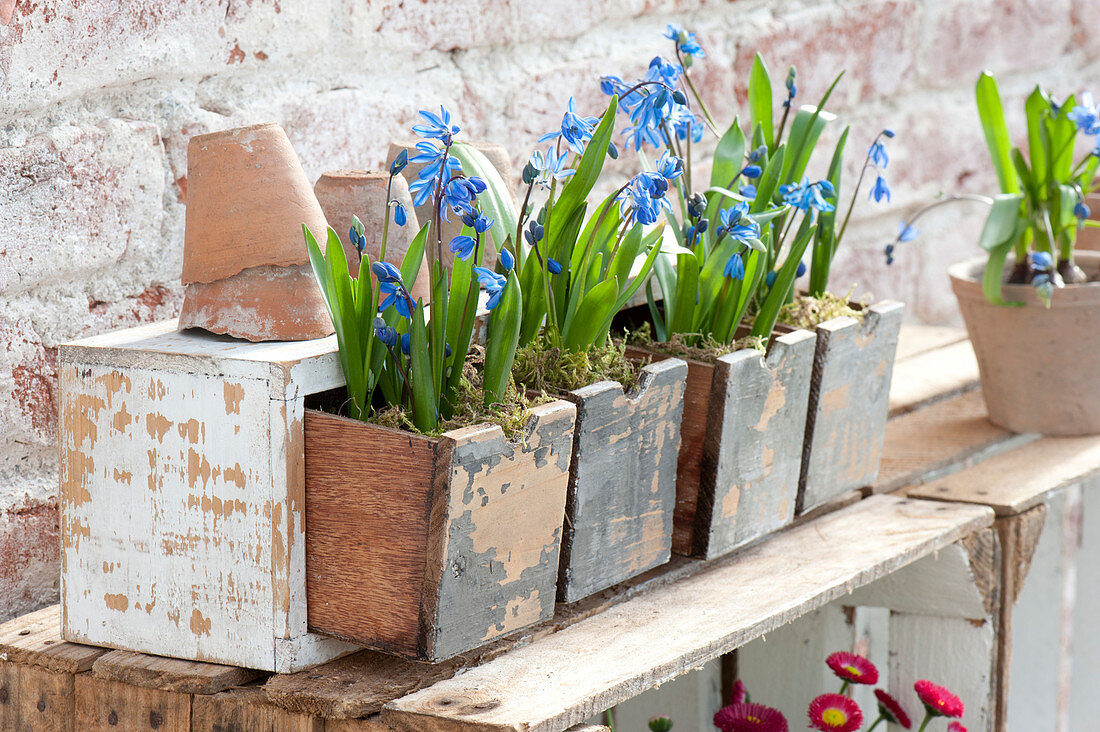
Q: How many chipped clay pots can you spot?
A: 2